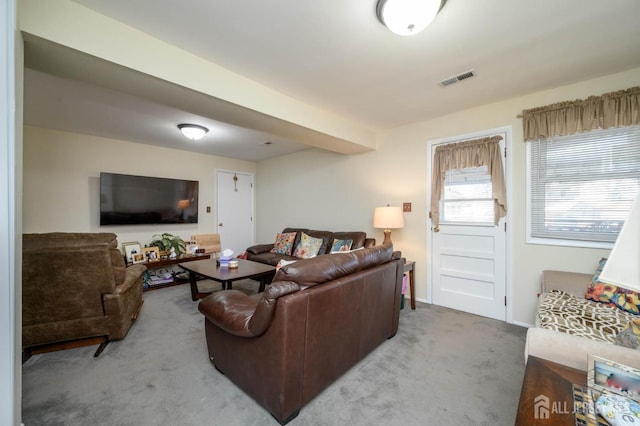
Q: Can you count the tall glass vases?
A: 0